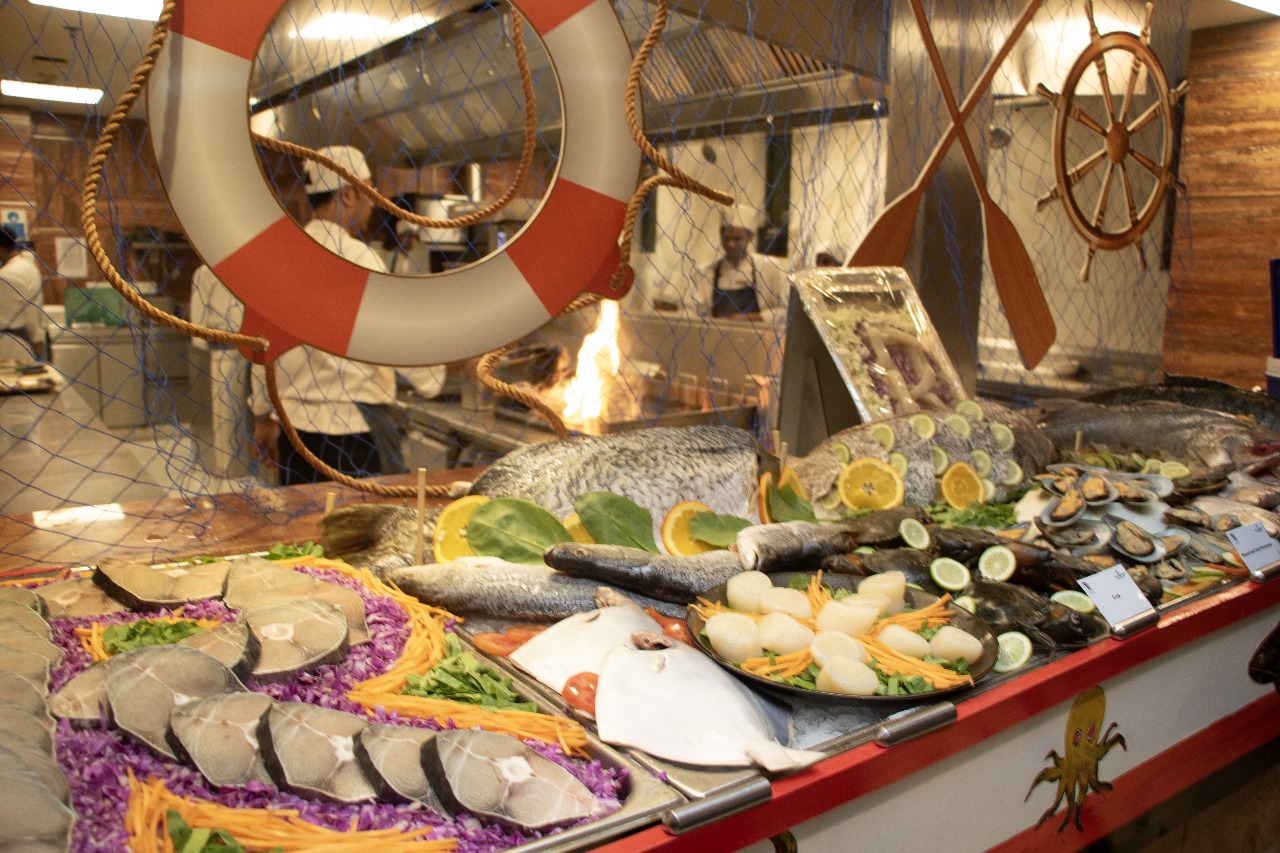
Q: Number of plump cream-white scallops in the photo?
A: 11